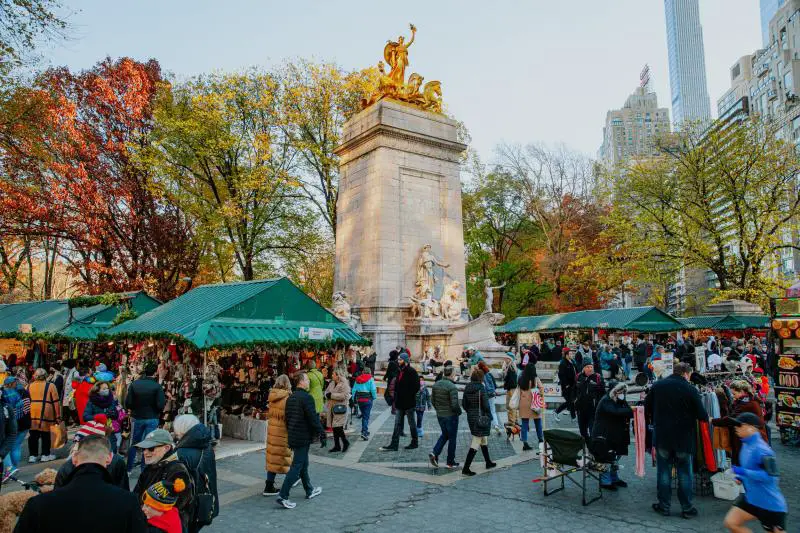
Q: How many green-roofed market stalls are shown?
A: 4